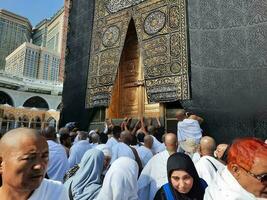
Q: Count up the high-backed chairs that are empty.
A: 0